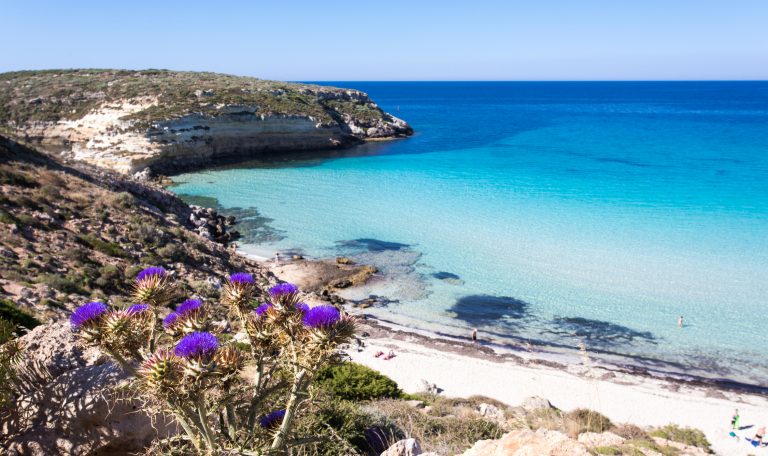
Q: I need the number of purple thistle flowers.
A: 12